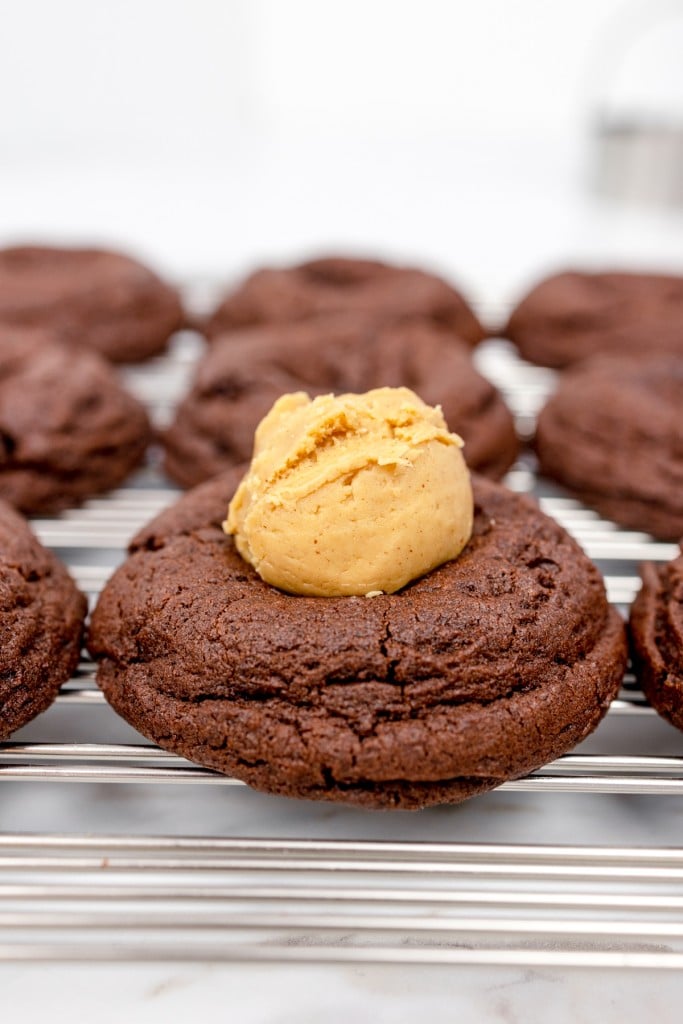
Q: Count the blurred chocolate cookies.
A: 6